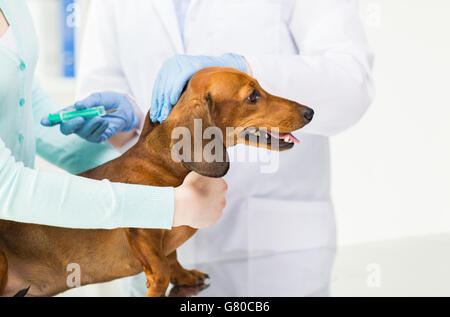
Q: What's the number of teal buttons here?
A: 3